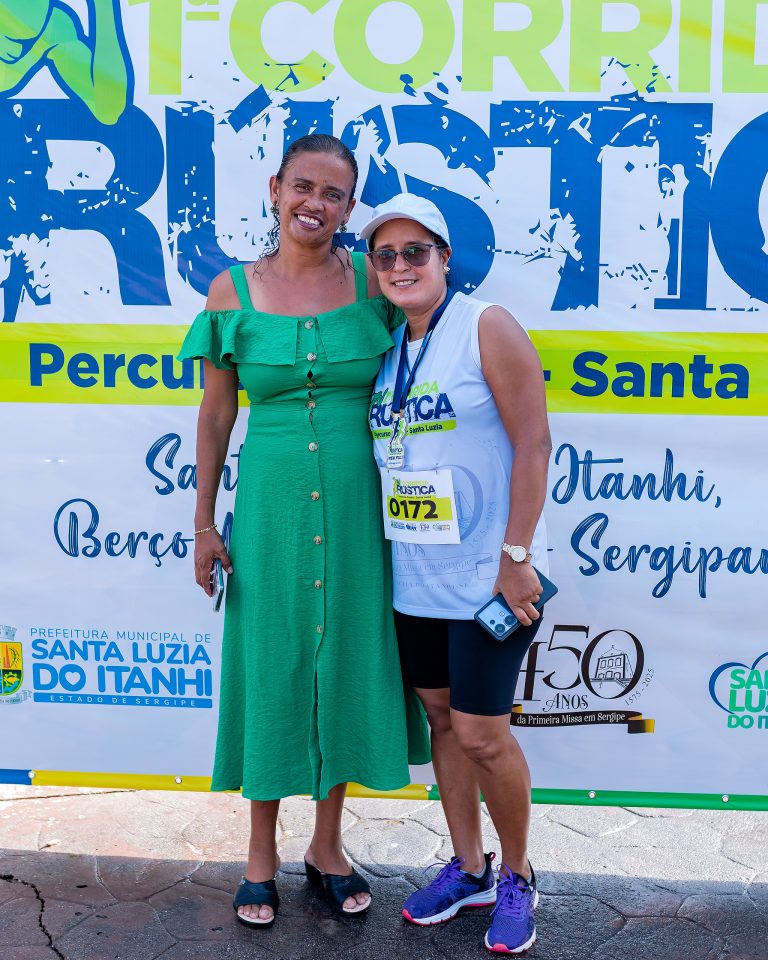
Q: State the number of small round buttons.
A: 9